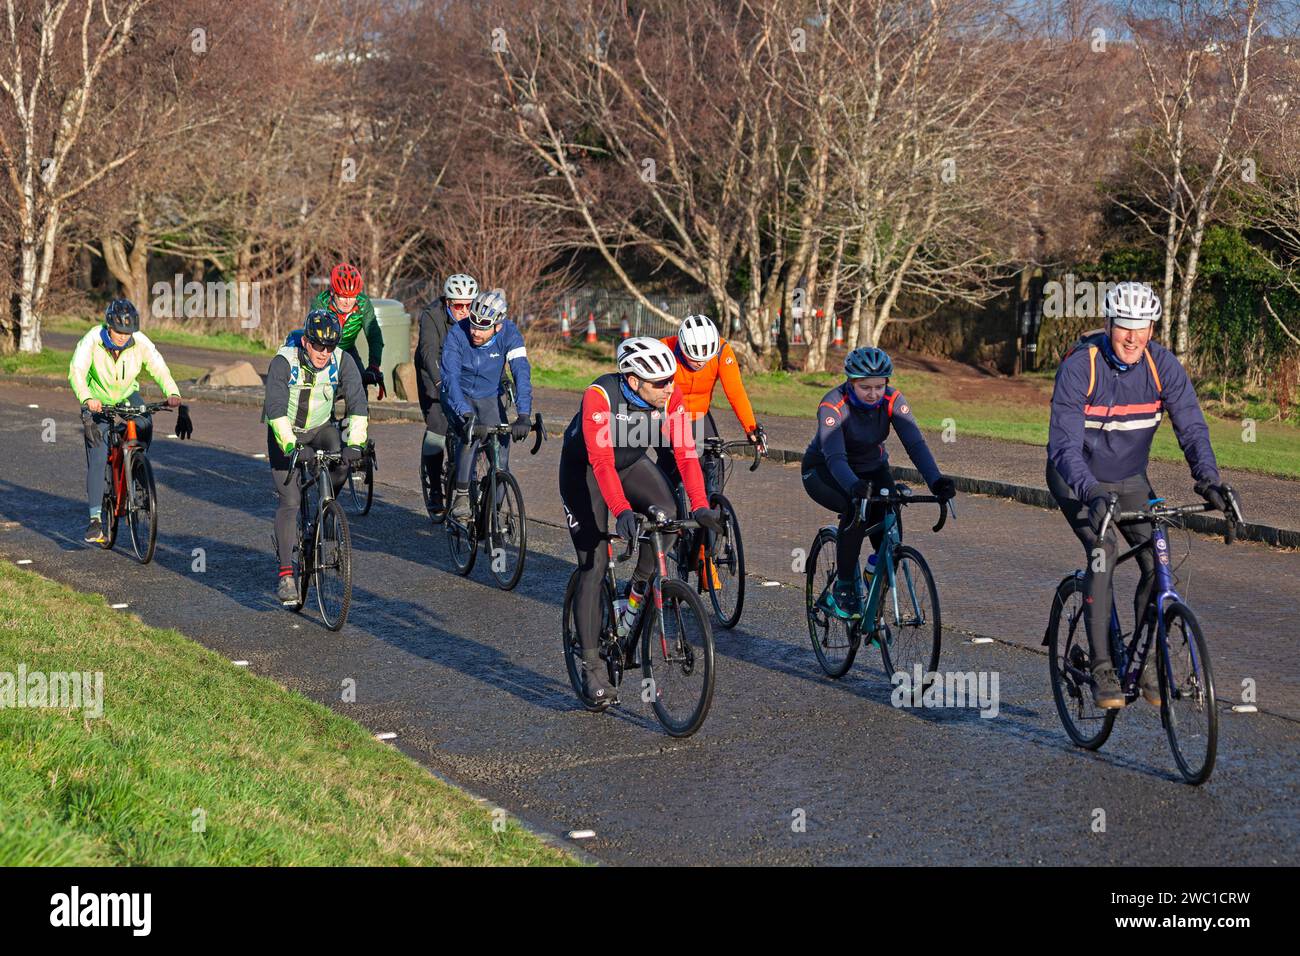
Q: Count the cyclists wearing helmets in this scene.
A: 9